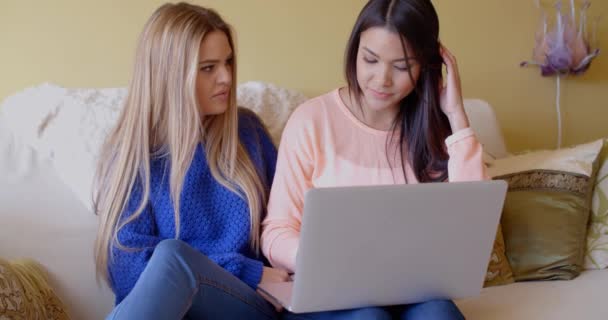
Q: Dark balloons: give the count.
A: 0